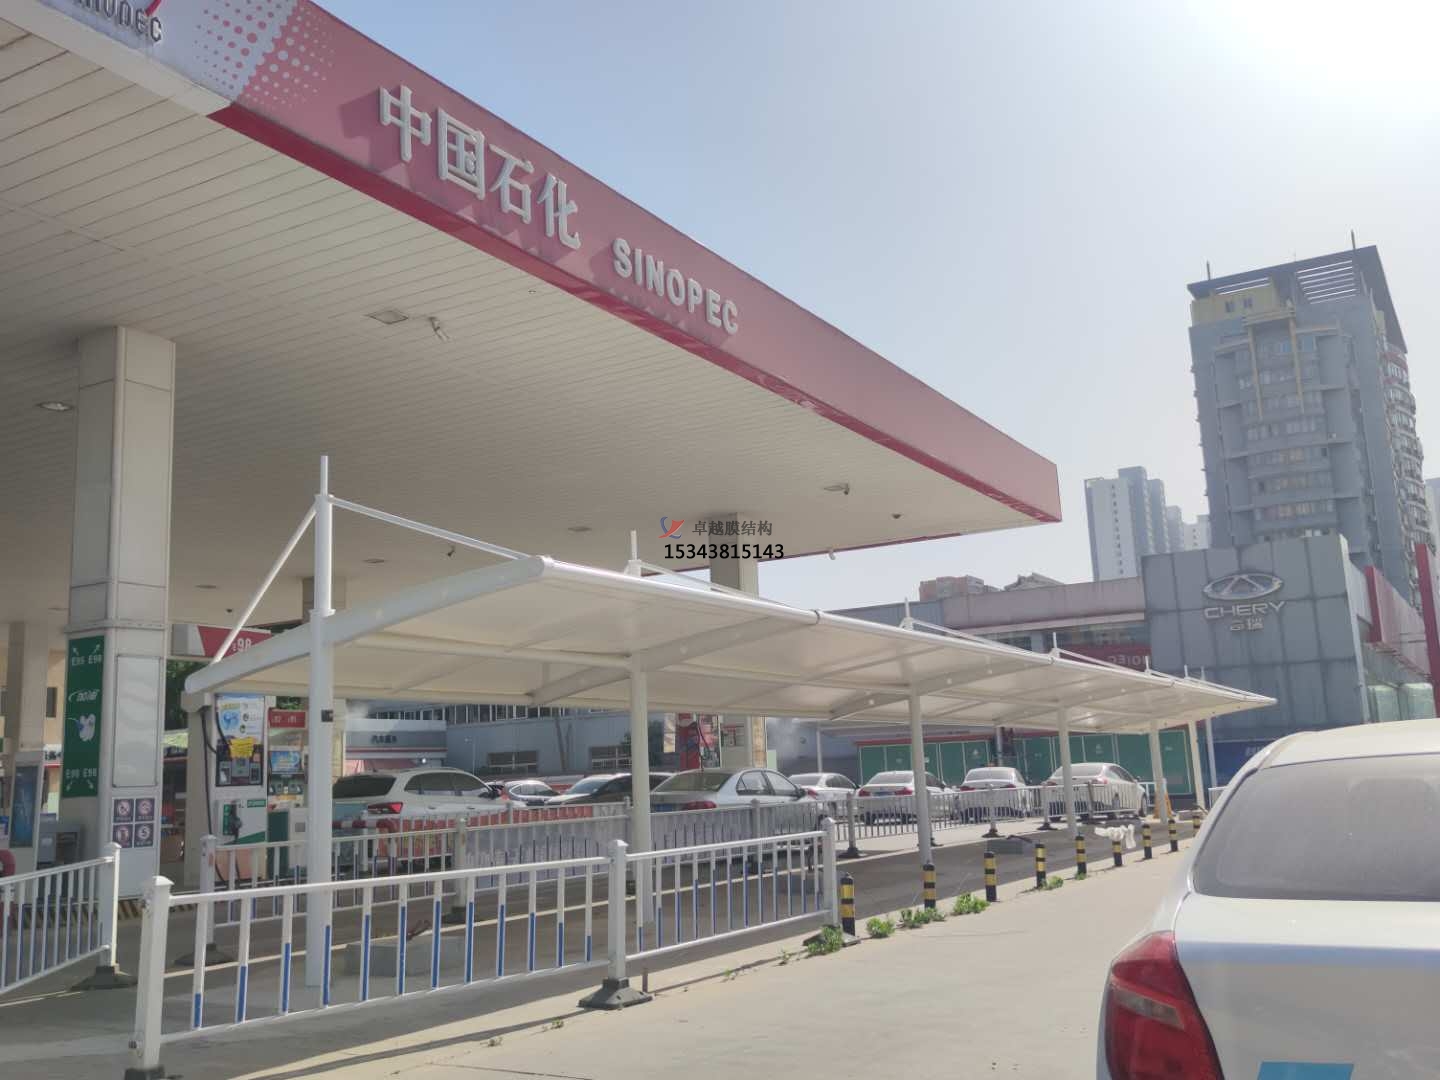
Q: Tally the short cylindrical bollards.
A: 9